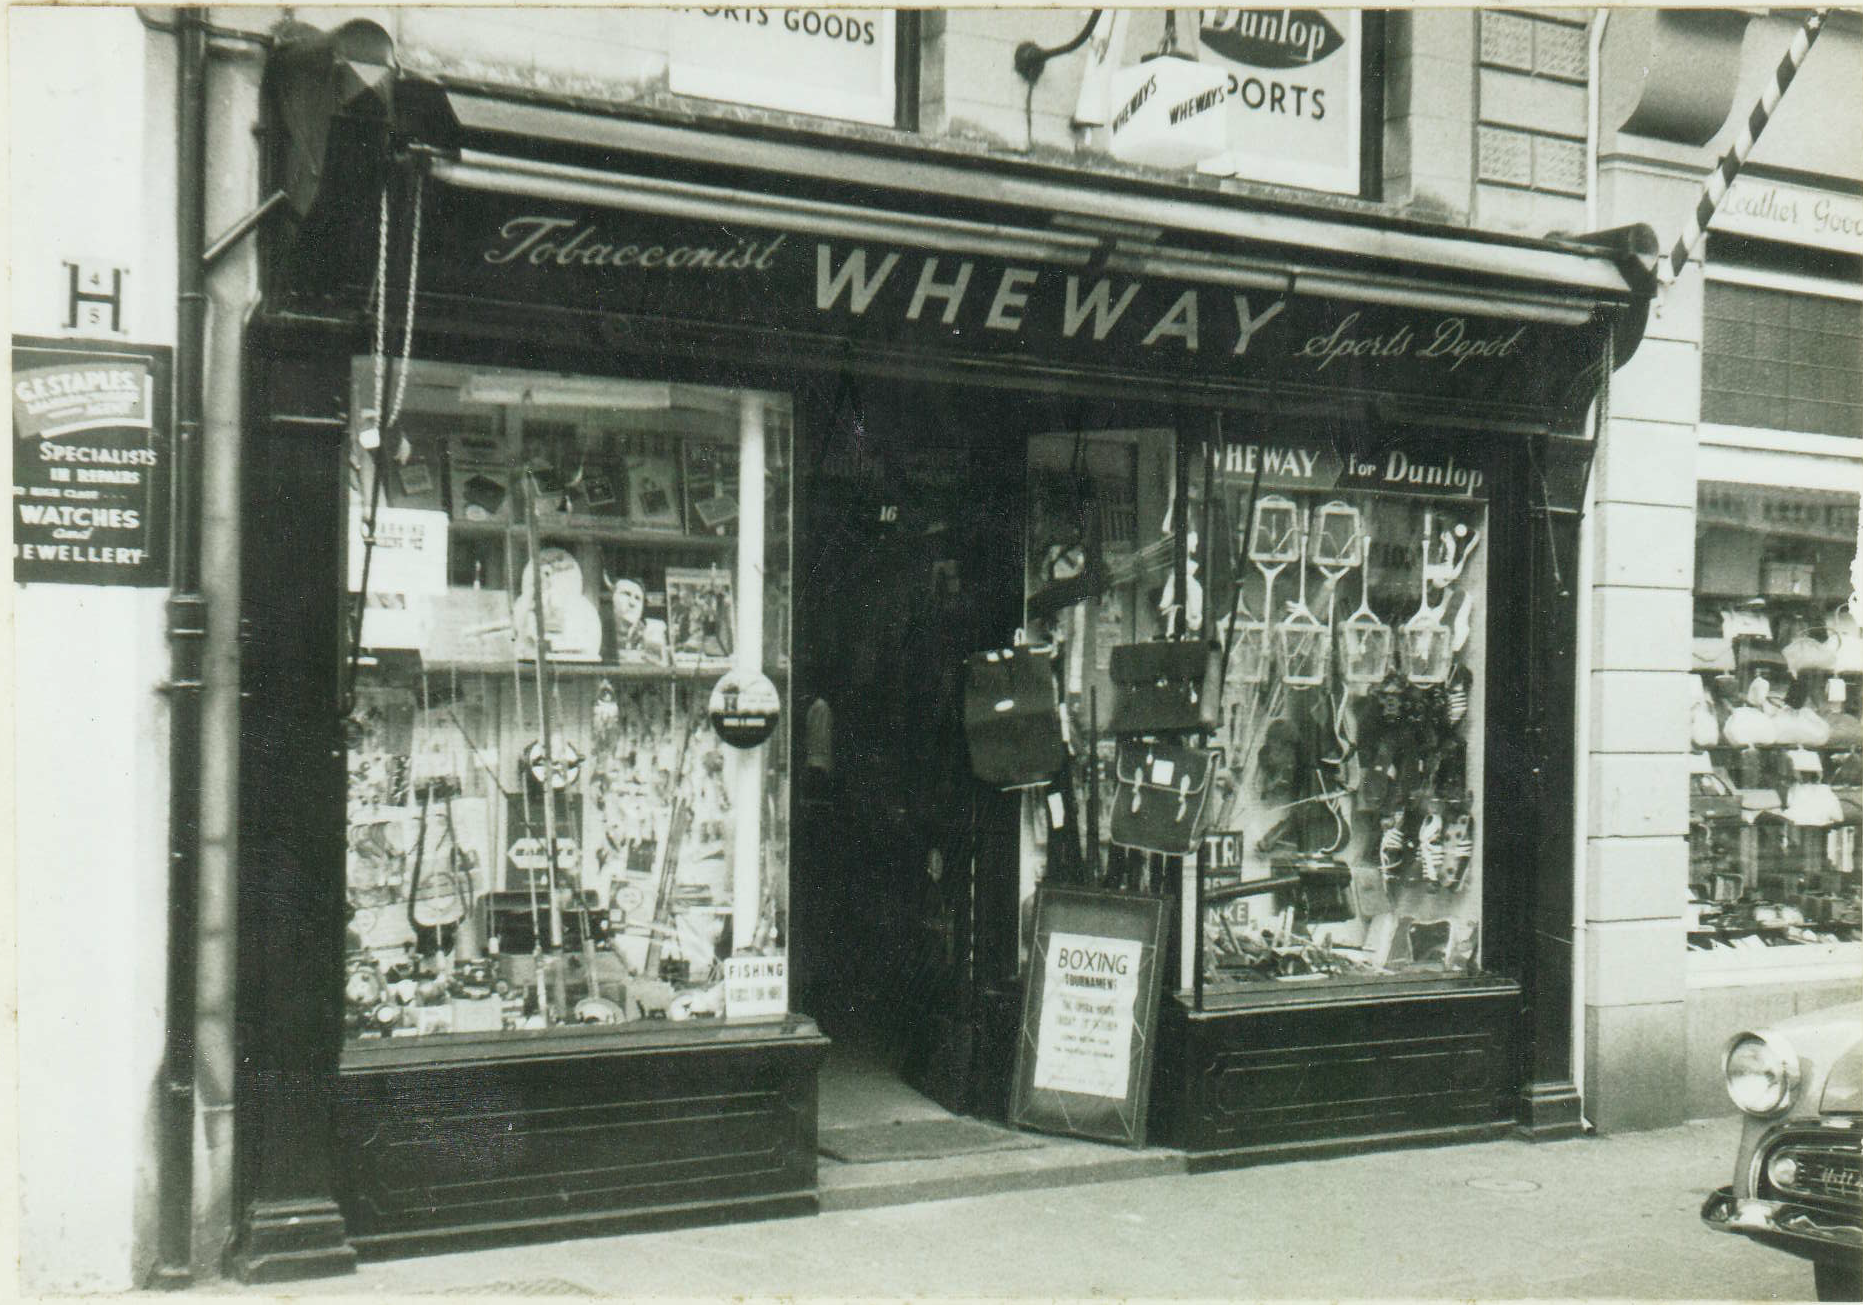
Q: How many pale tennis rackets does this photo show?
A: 6